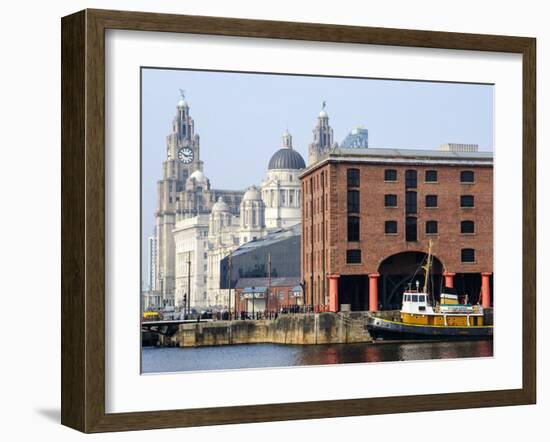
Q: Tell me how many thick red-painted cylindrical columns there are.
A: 4